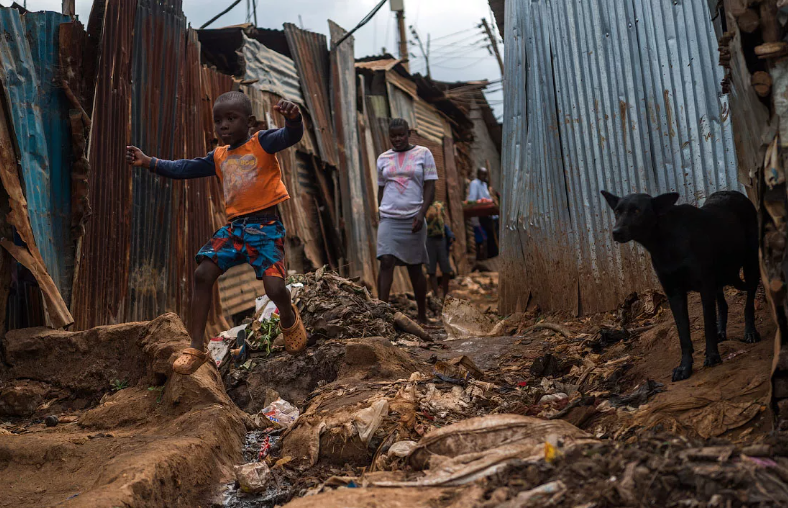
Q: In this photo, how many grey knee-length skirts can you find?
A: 1